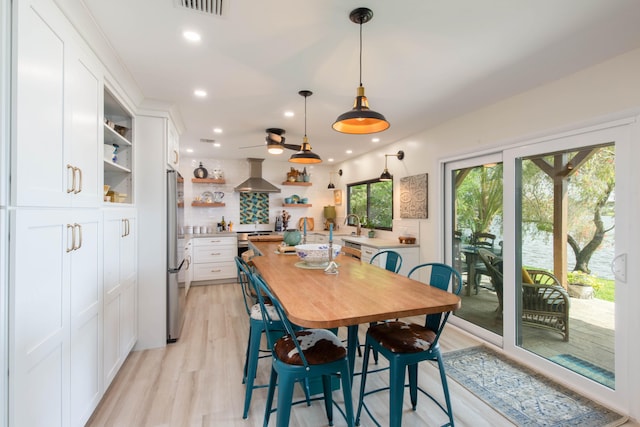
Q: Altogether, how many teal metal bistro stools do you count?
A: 4